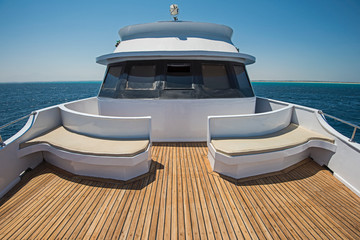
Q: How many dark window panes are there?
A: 5